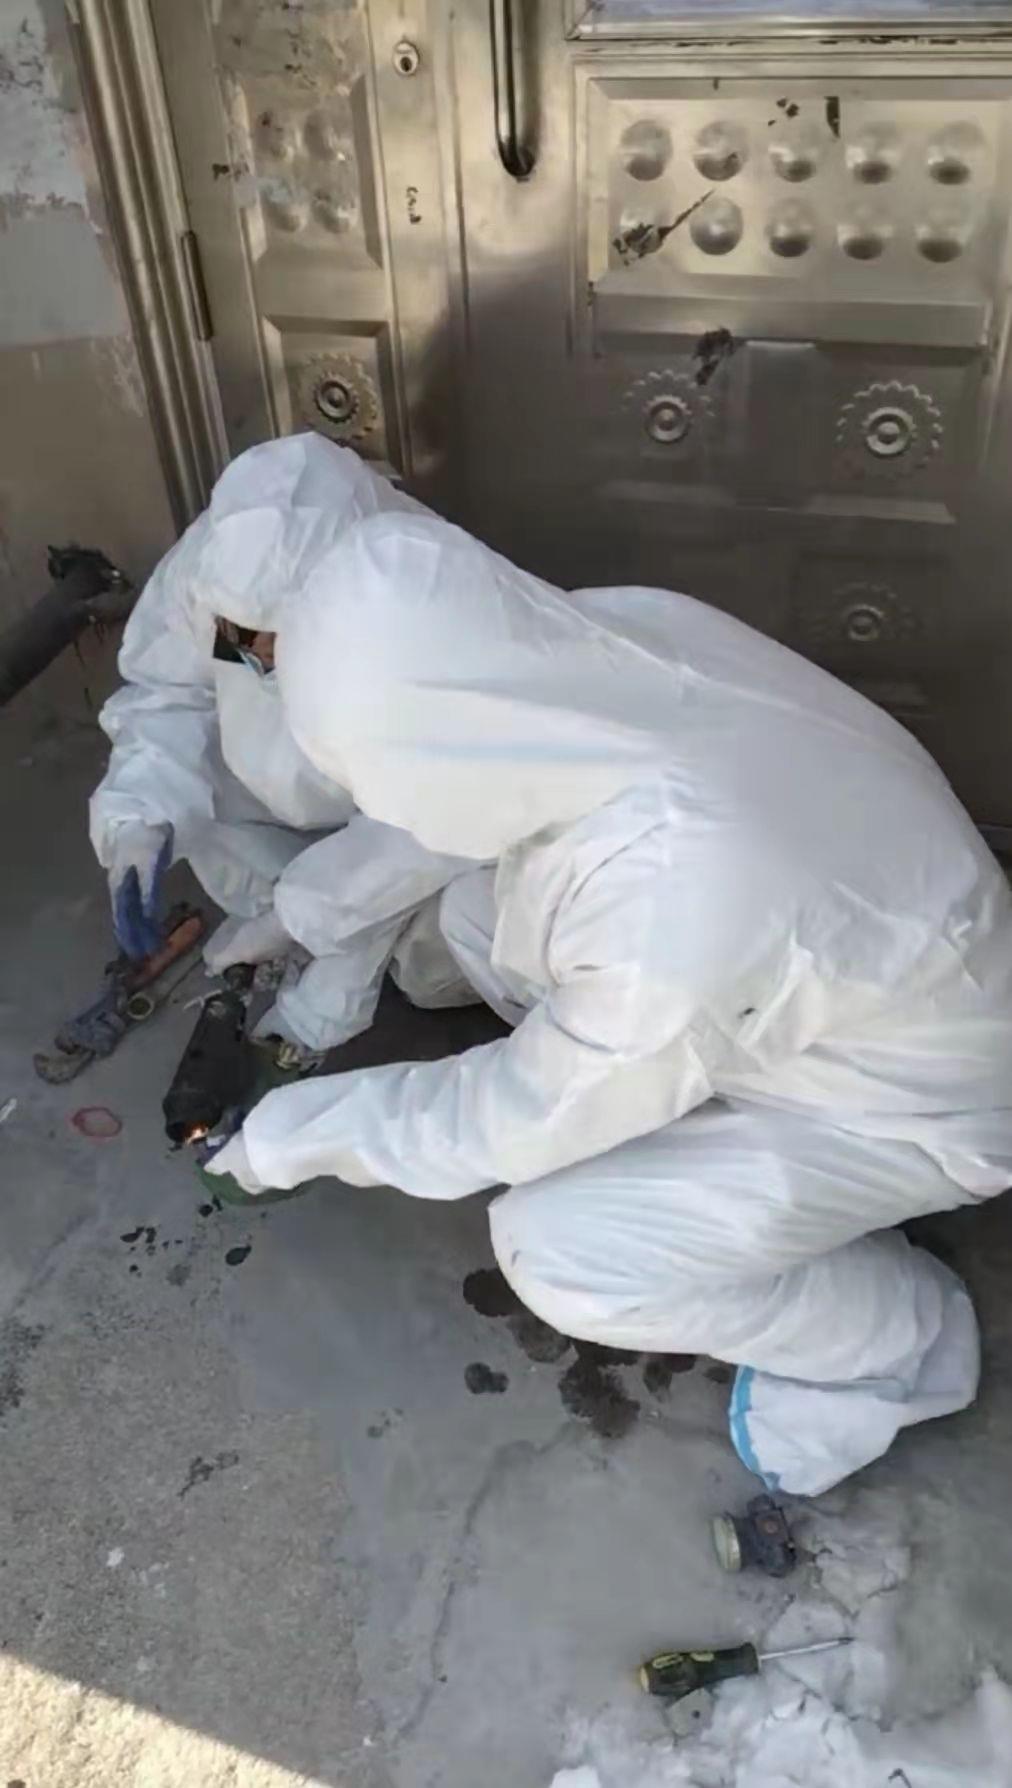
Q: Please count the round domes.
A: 14